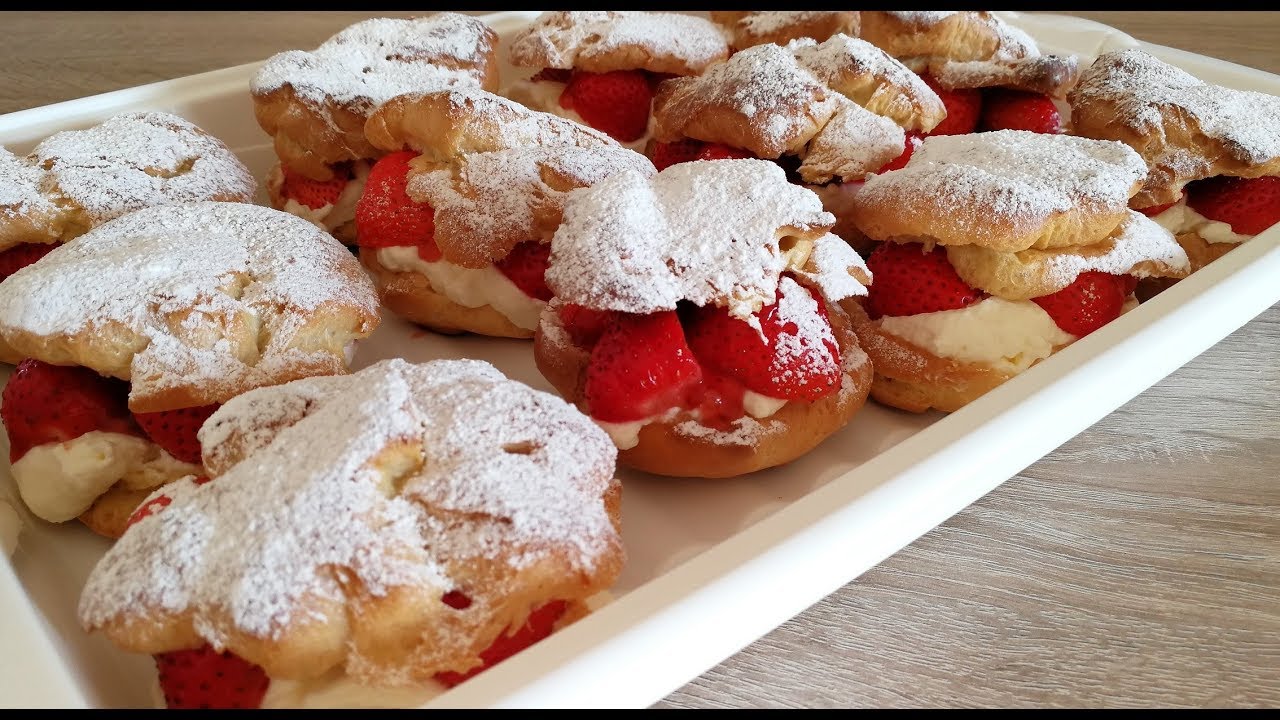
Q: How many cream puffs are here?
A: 12